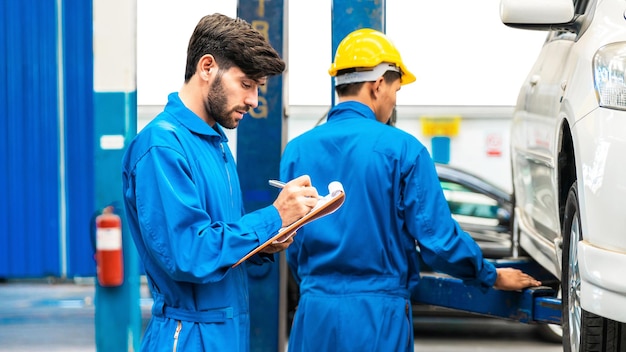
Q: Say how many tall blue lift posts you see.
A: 2